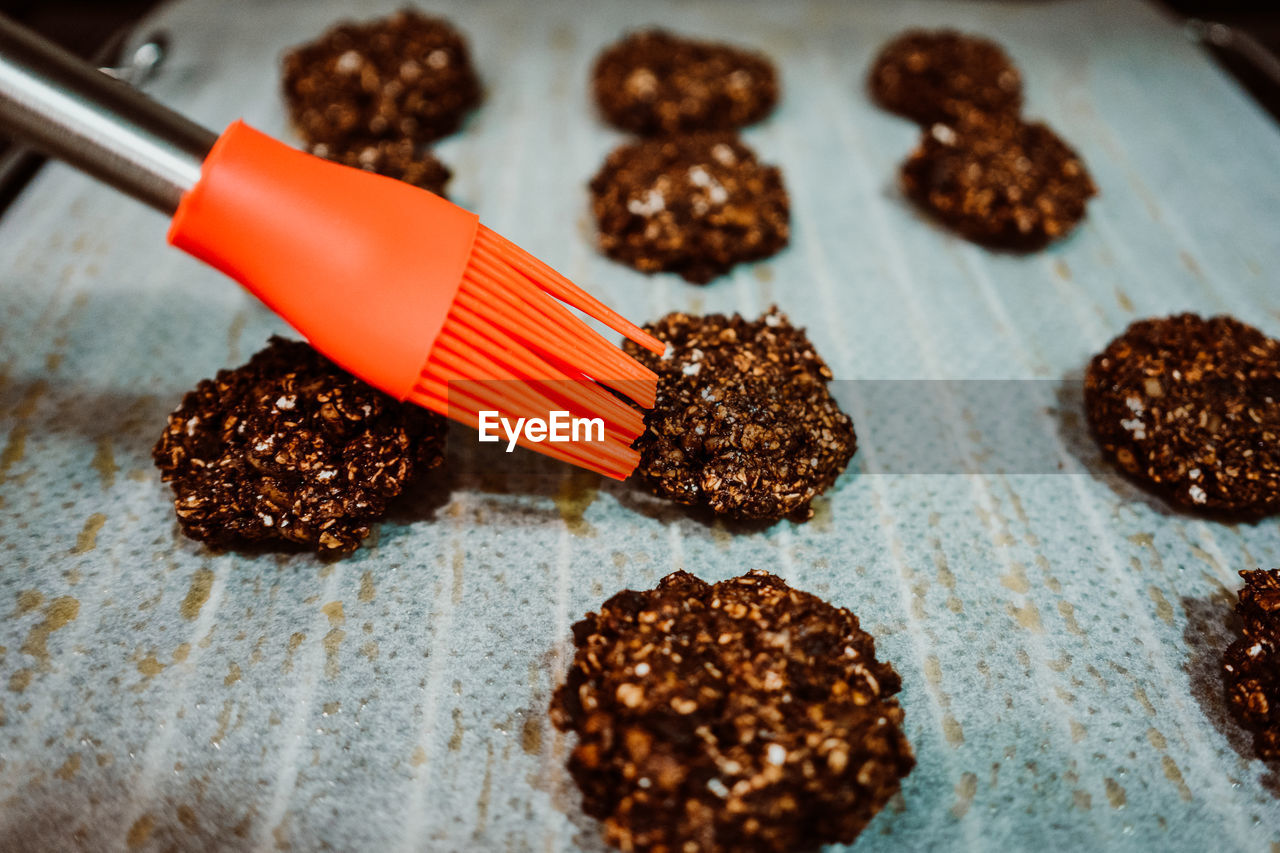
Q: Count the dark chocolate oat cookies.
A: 11